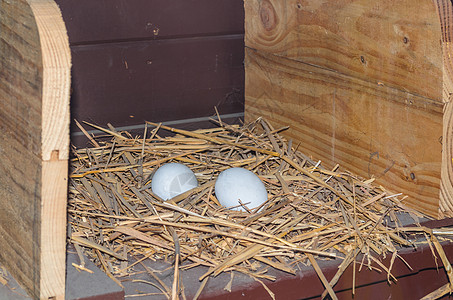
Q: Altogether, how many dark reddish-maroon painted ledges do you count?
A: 1